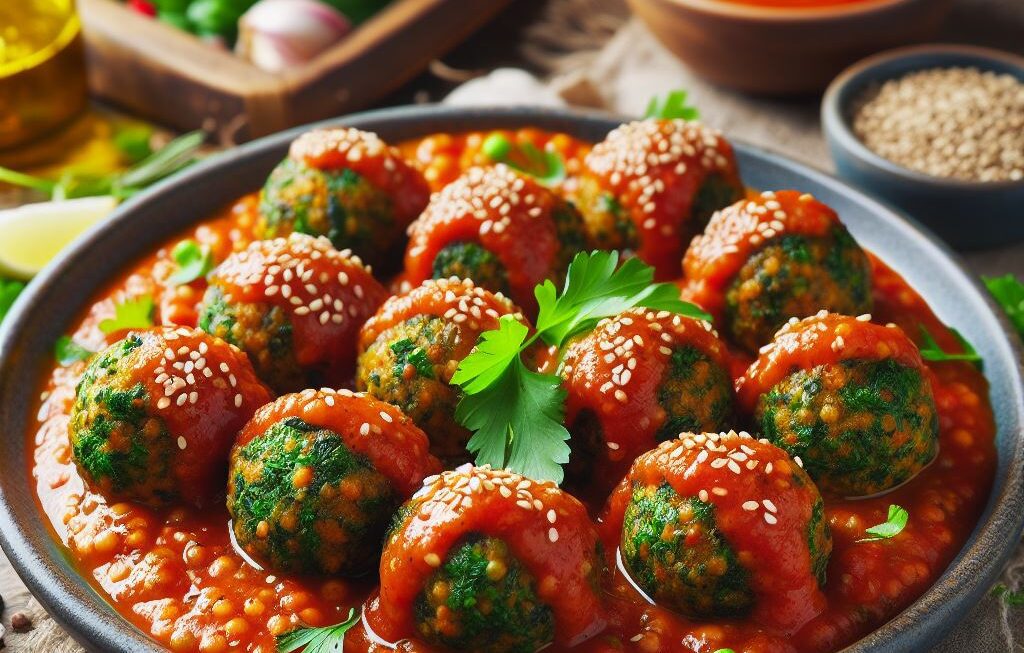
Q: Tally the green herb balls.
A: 12